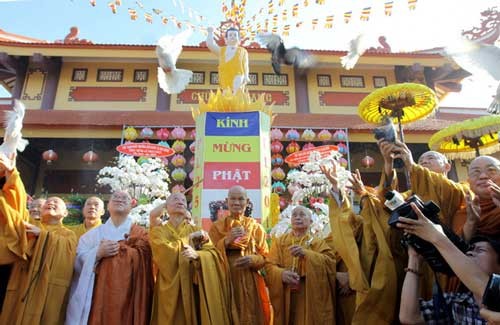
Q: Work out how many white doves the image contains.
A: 4